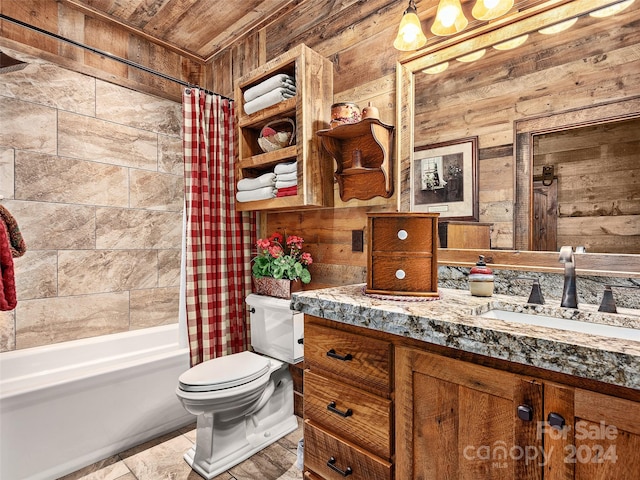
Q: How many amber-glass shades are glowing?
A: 3